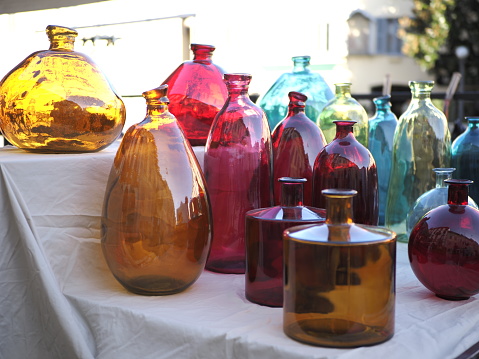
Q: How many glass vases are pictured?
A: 15